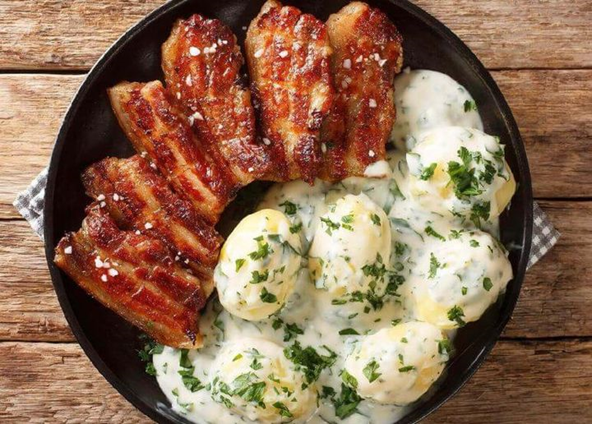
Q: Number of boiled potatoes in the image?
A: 6